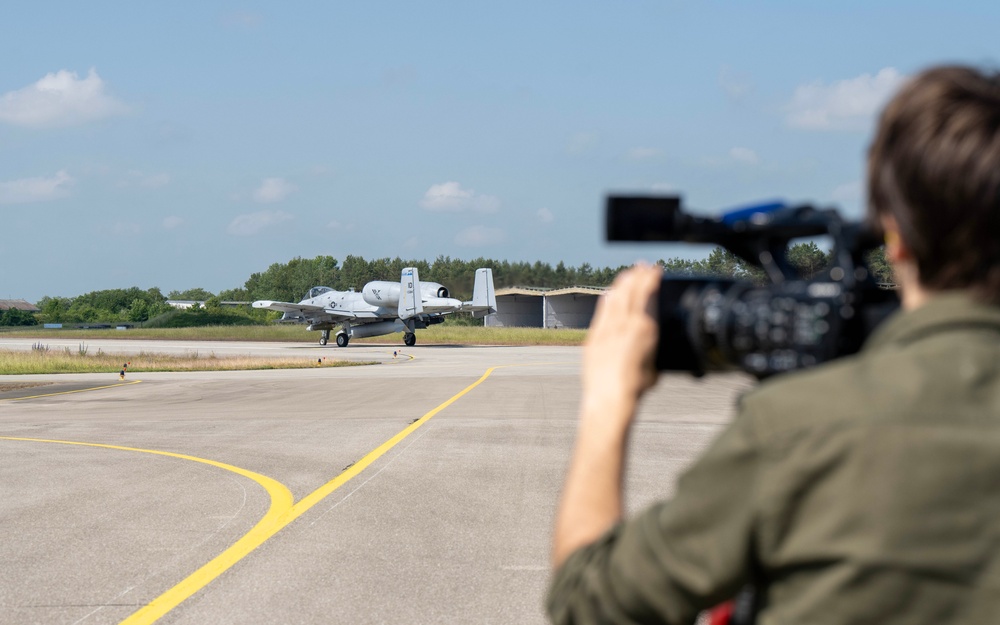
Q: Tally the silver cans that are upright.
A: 0